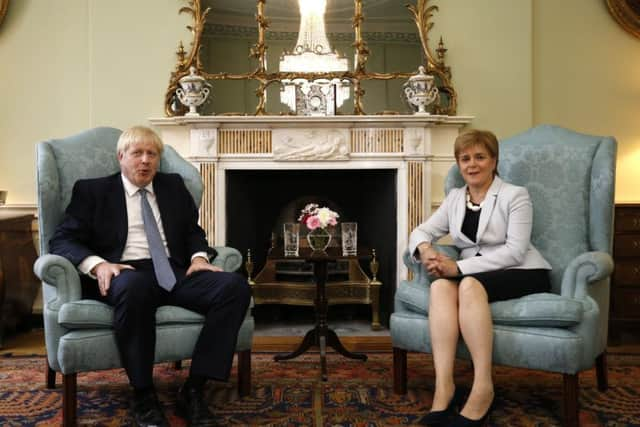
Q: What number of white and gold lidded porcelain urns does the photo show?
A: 2